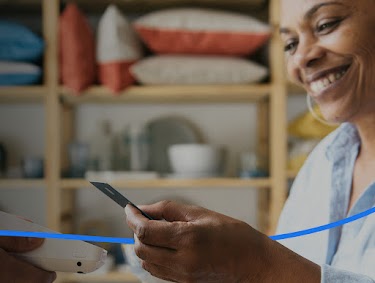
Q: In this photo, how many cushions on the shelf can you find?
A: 6